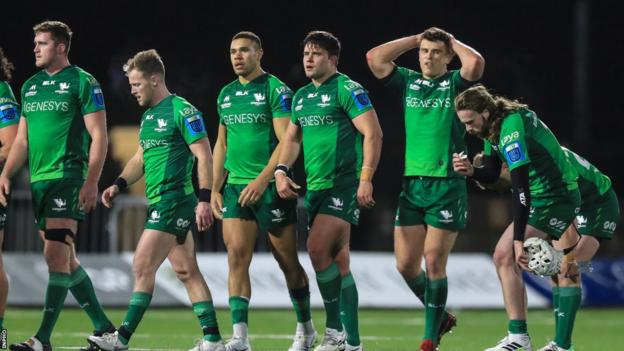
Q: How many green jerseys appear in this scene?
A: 8